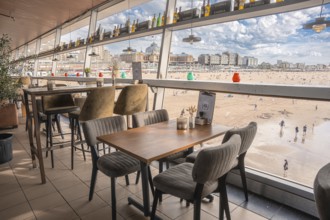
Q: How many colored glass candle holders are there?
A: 7